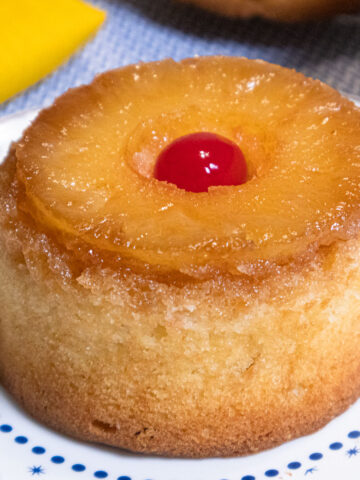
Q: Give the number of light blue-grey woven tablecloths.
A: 1